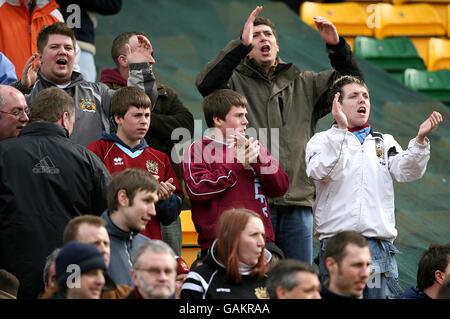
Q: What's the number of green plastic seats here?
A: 2